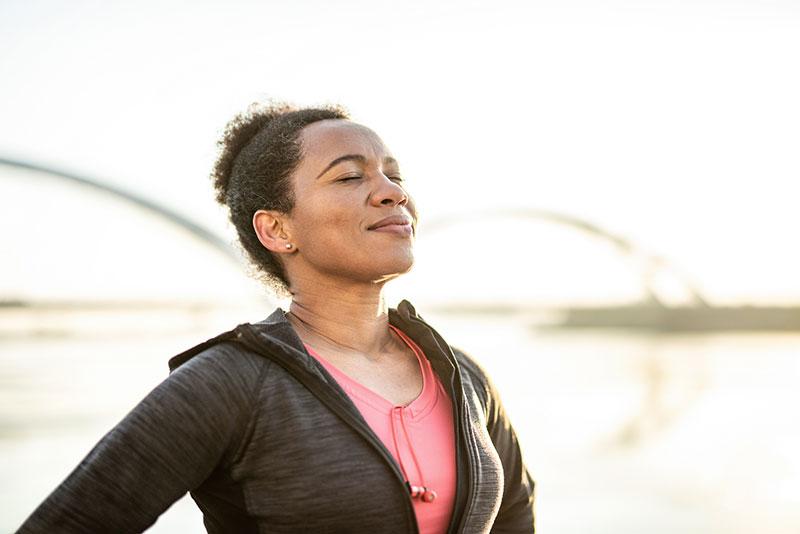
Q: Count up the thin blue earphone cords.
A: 0